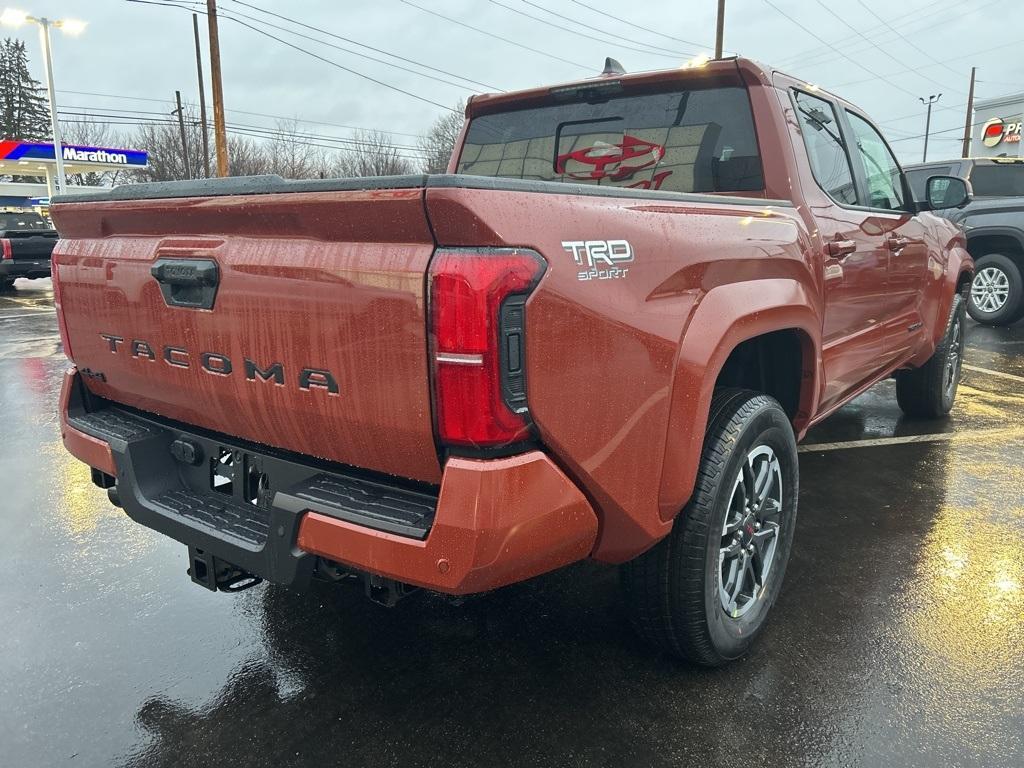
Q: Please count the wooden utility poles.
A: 5